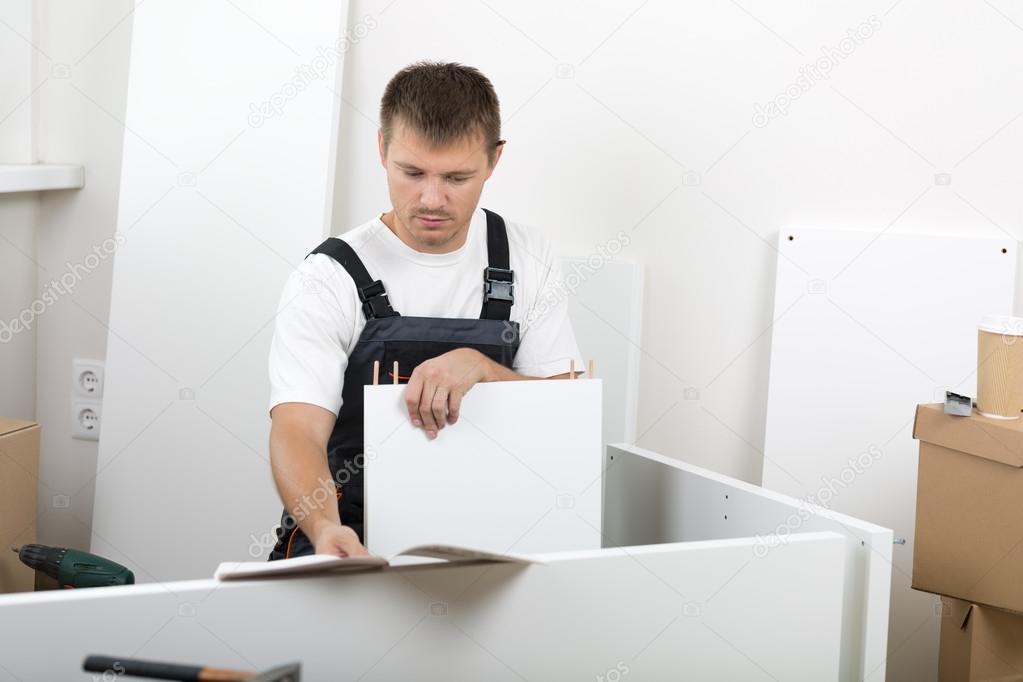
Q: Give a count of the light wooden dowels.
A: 4